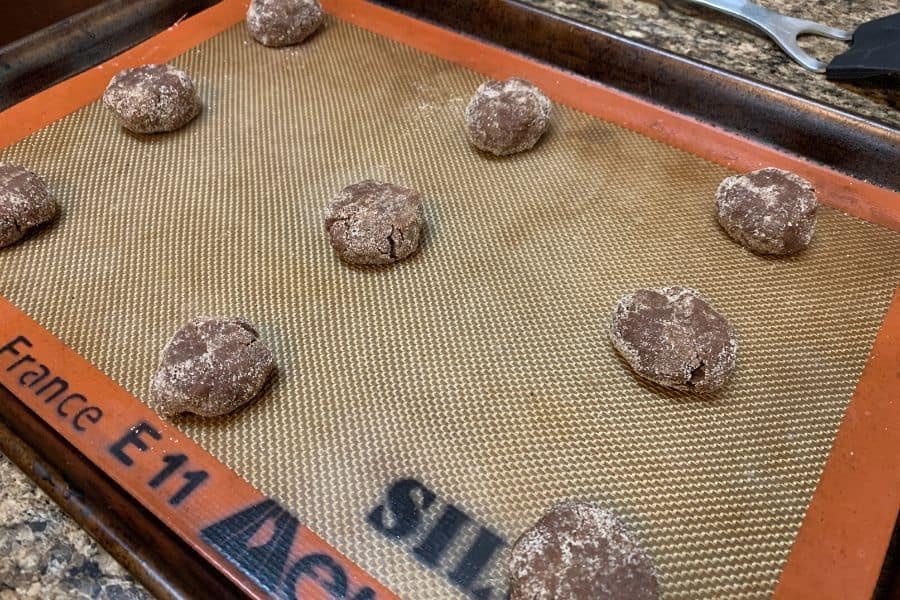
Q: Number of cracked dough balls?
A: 3